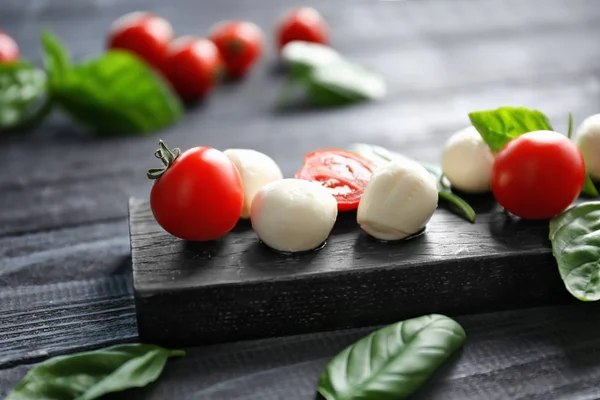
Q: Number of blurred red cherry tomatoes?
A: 5